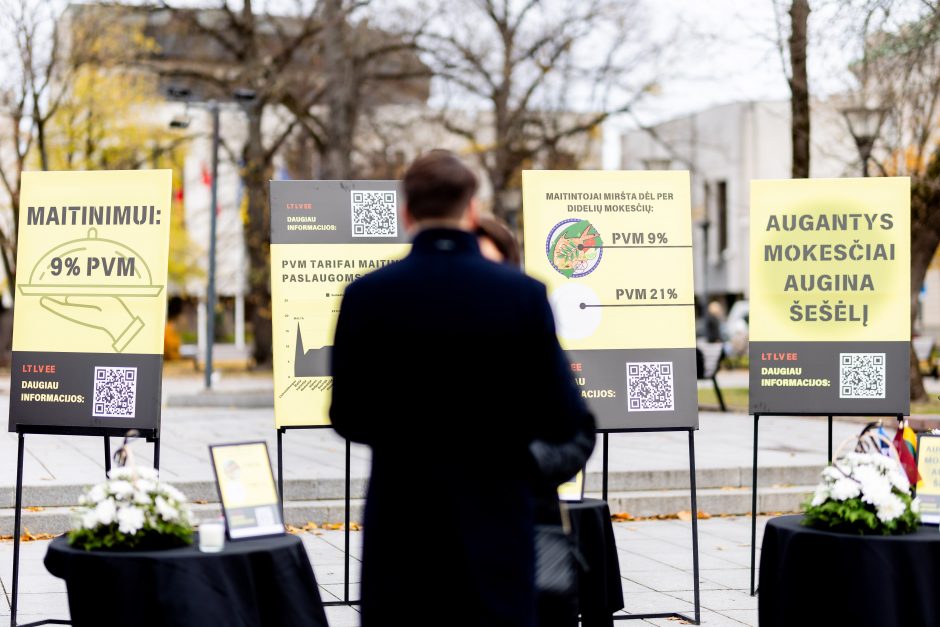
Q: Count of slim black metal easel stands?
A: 4